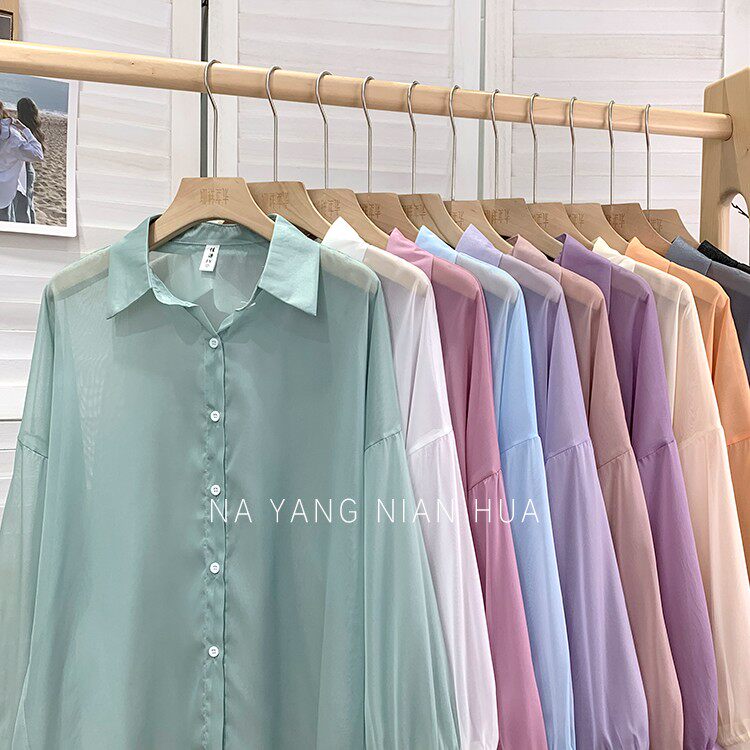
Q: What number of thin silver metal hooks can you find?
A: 11